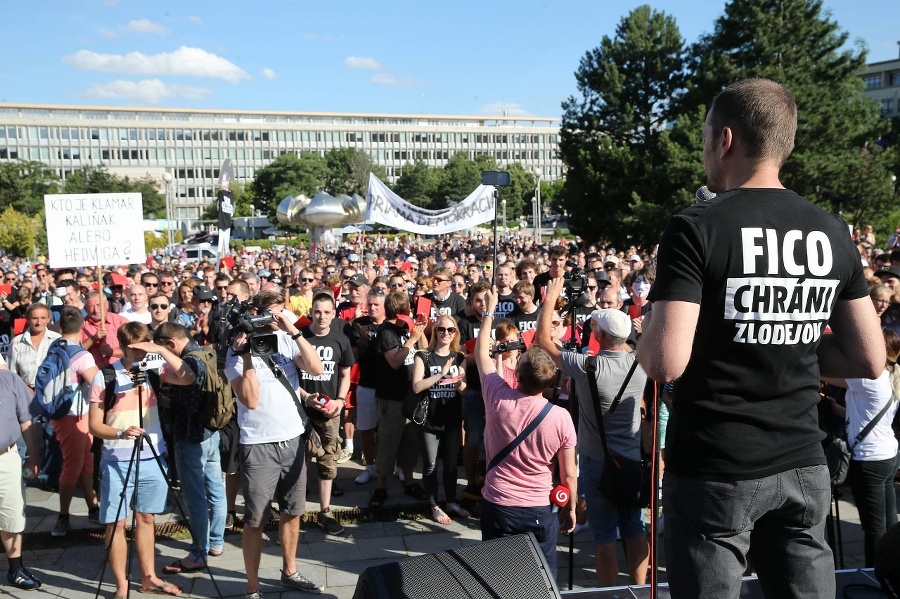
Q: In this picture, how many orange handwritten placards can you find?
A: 0